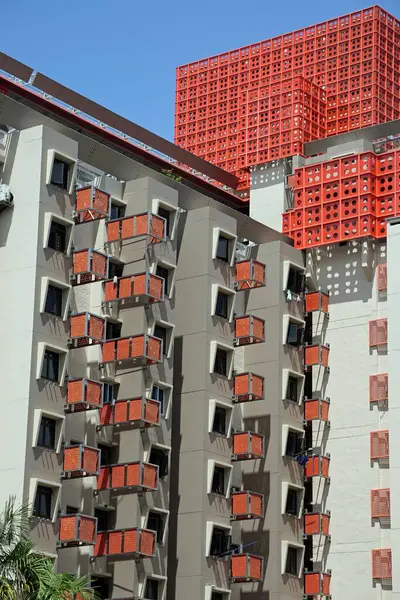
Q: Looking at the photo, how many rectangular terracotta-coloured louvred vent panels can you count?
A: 6